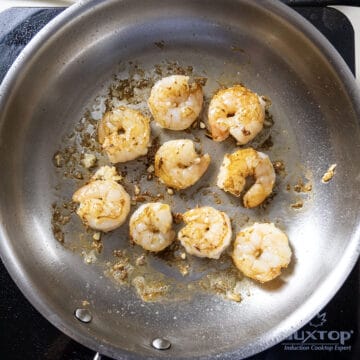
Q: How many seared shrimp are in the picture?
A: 9